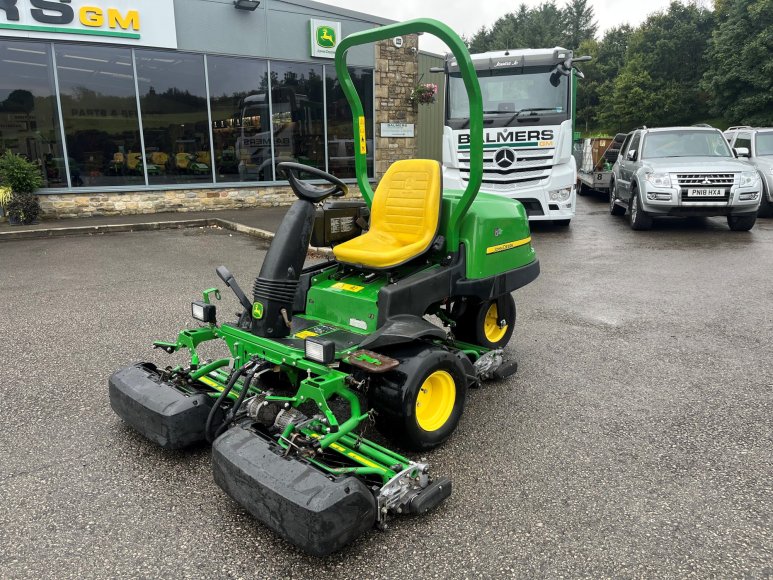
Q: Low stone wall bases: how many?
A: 1